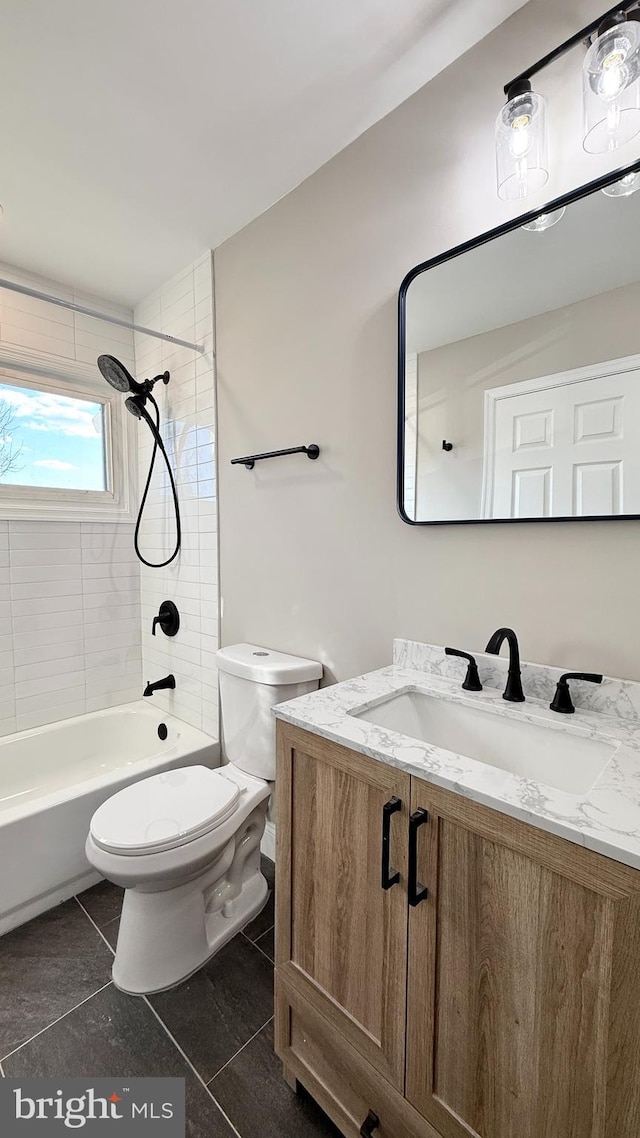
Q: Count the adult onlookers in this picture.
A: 0